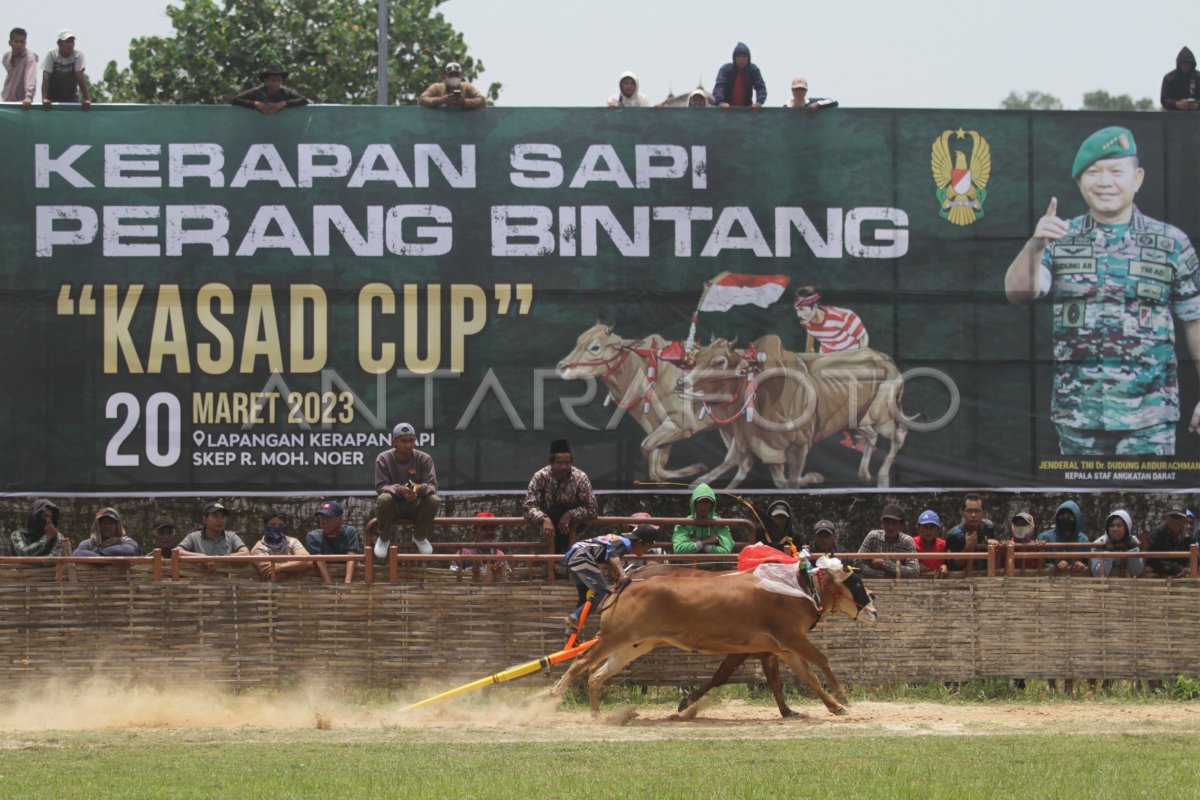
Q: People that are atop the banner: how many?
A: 9